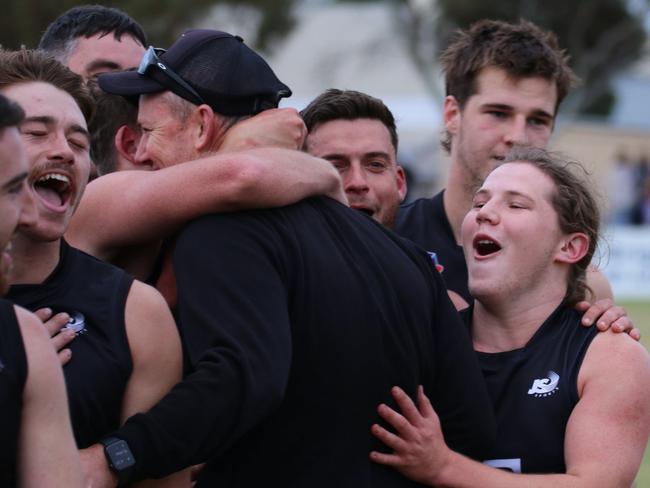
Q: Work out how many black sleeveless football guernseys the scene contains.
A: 4